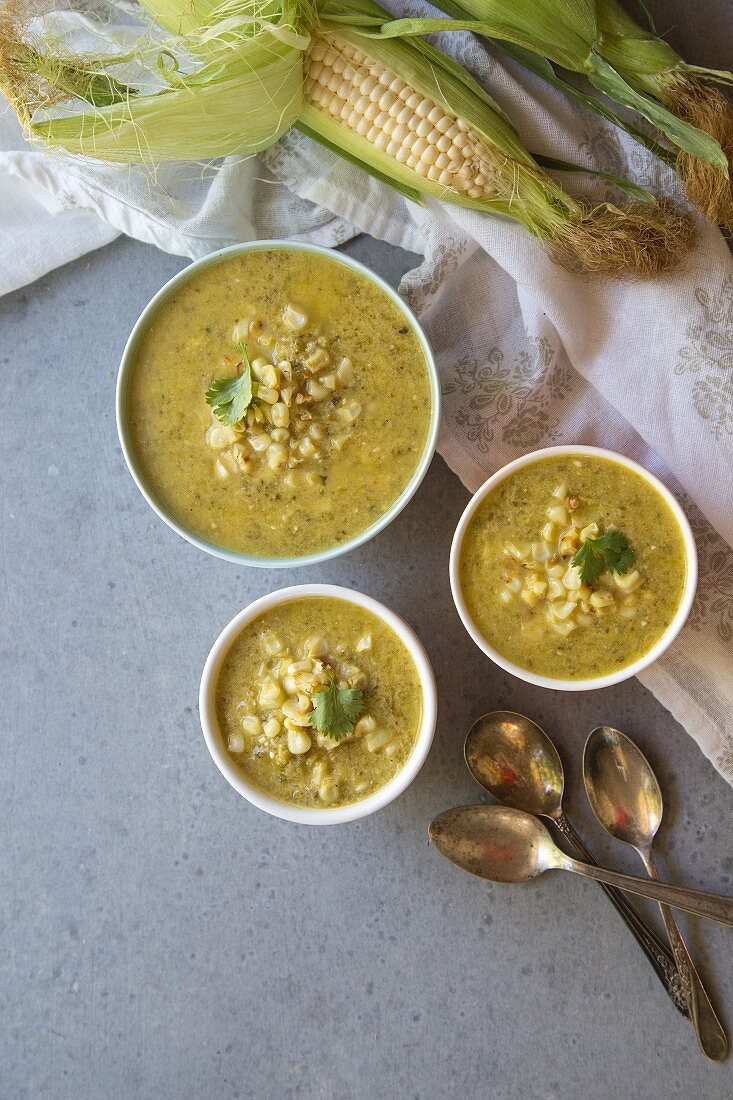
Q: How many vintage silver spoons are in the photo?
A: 3